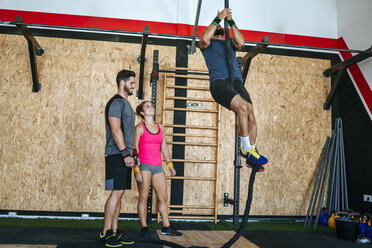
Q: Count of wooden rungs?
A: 13